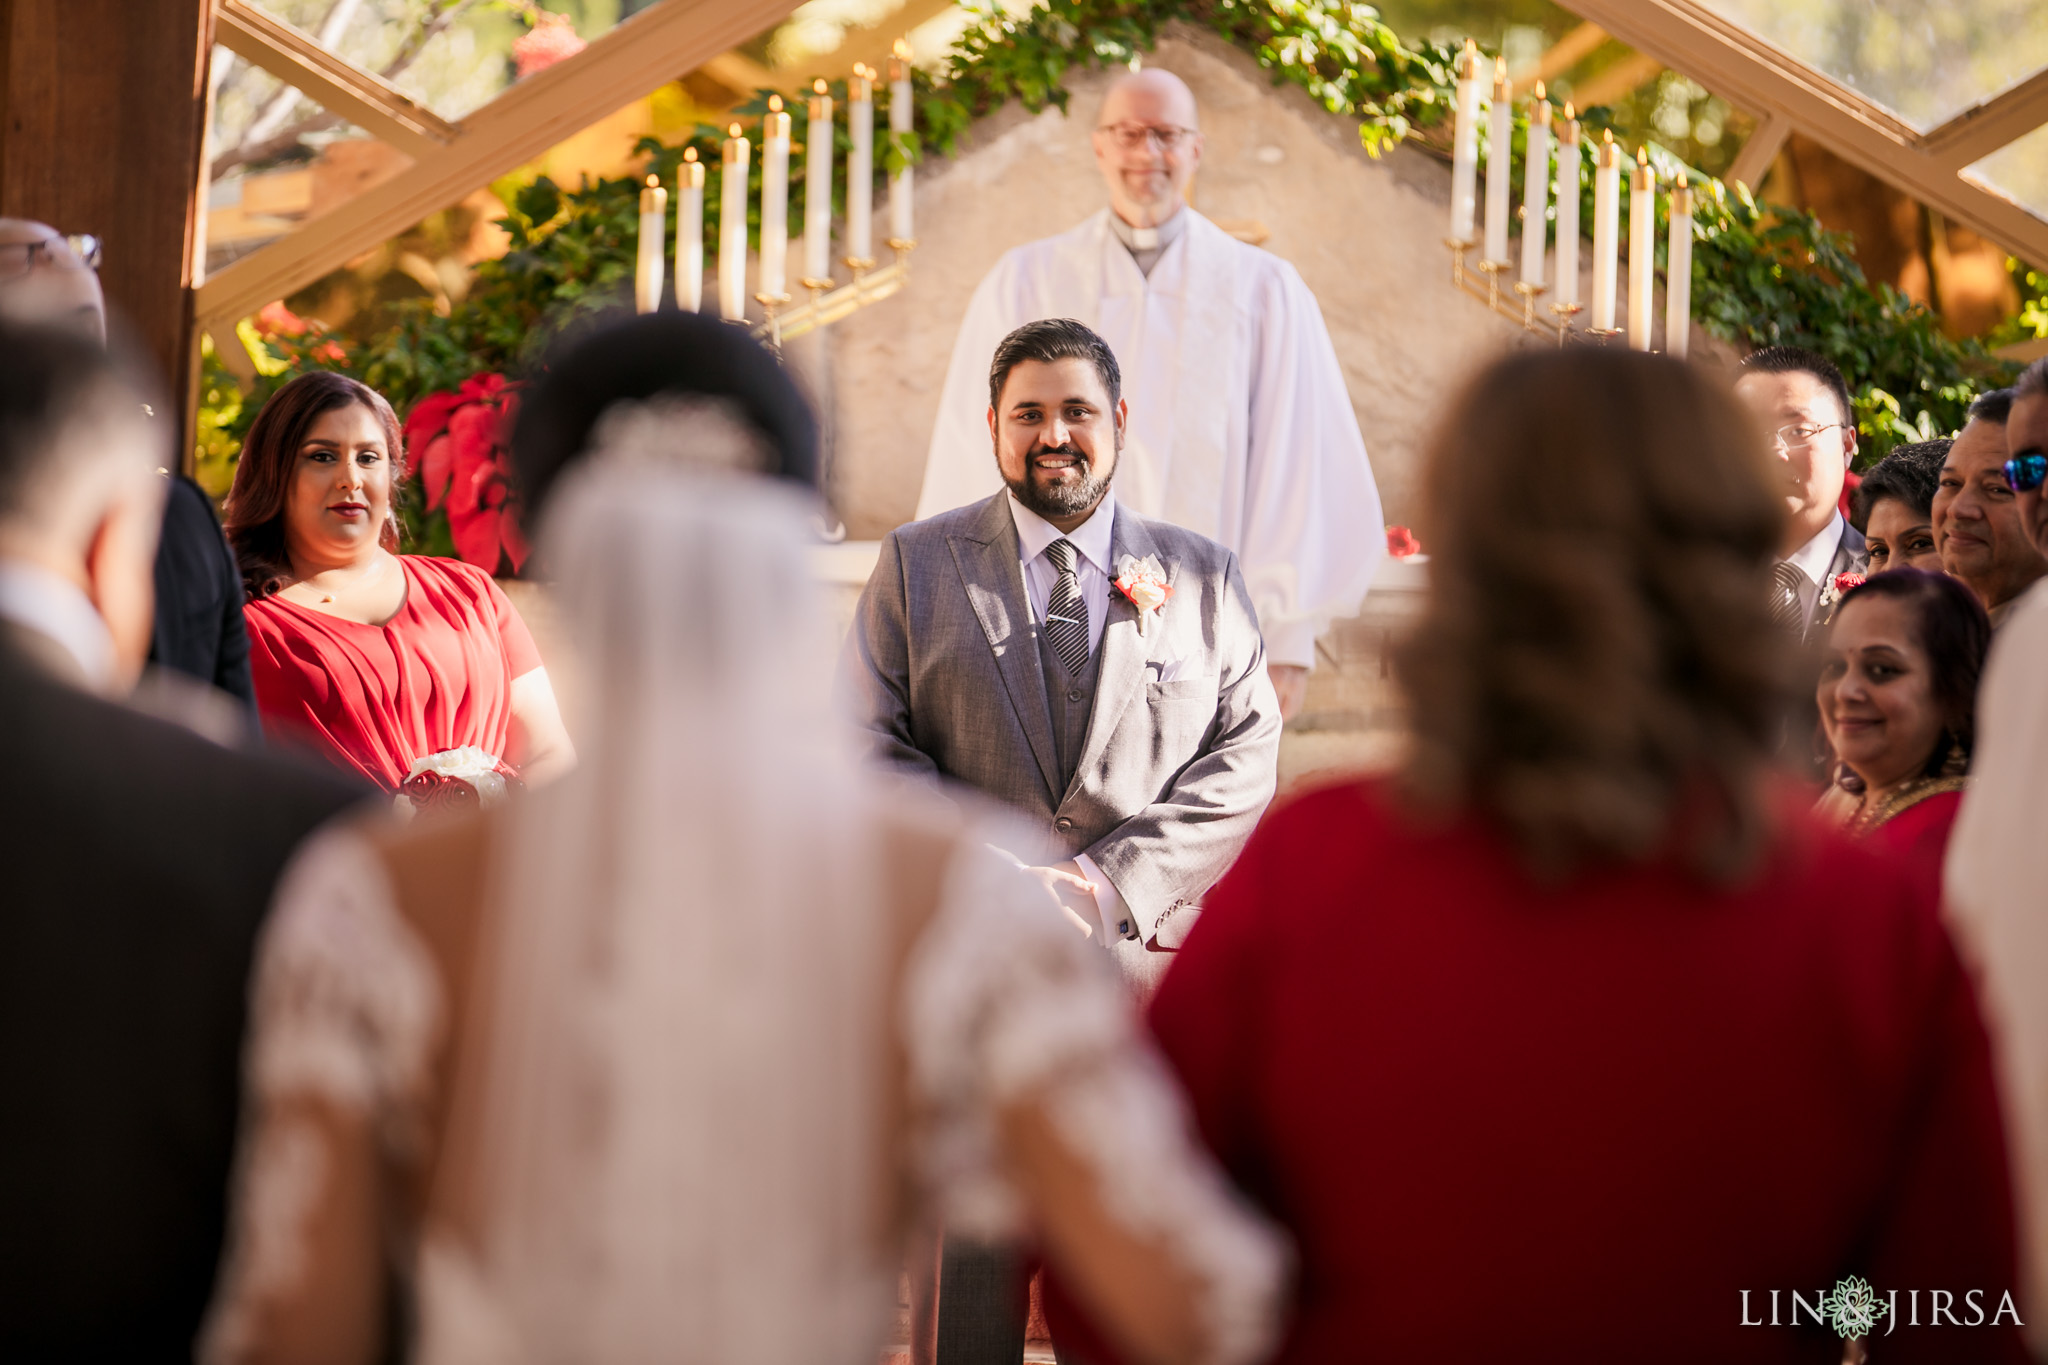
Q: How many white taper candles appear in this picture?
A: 14